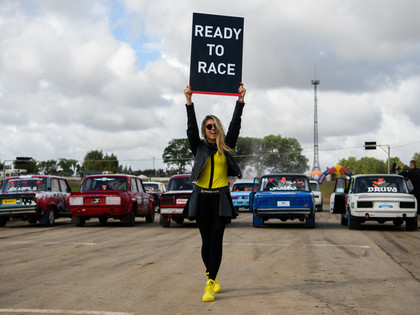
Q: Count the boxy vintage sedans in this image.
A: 8